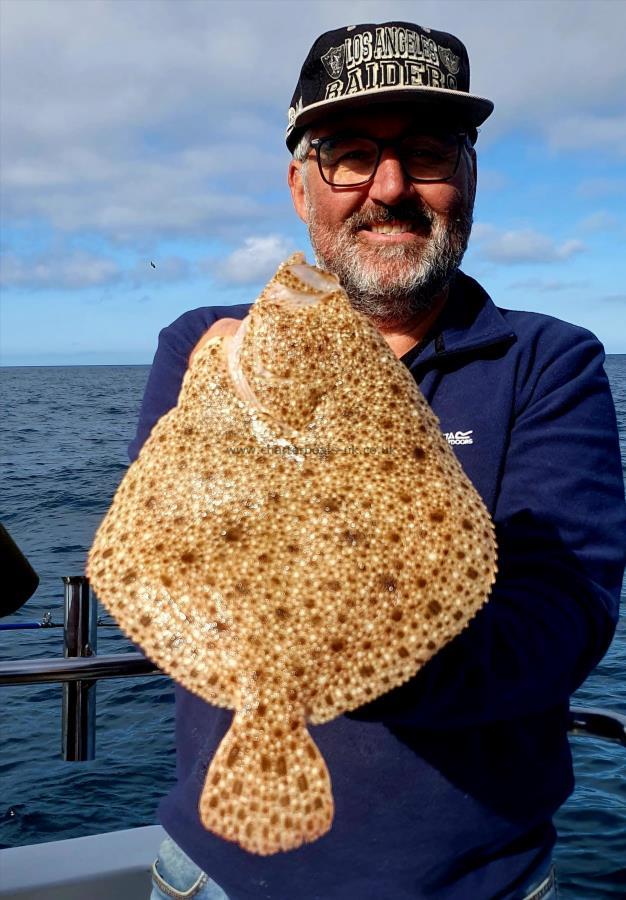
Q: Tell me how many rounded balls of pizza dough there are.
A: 0